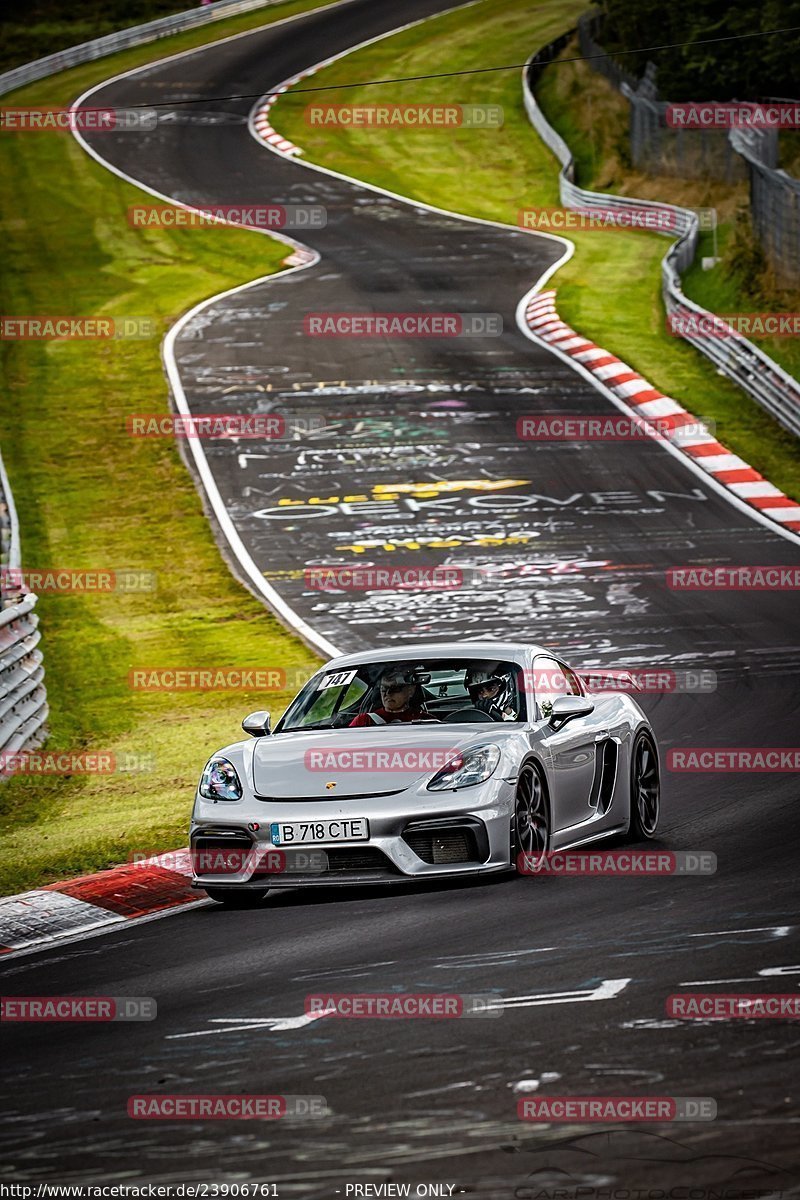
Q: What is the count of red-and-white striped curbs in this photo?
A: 4